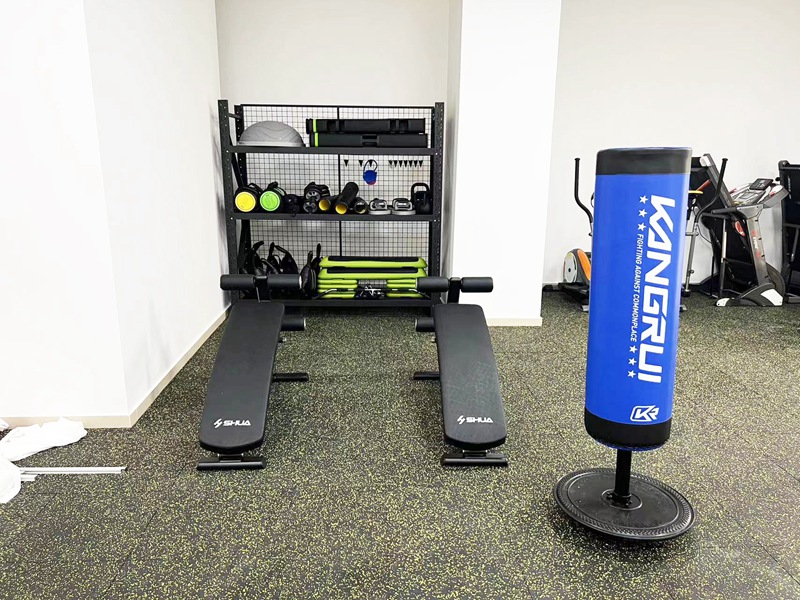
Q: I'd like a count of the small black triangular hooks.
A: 10